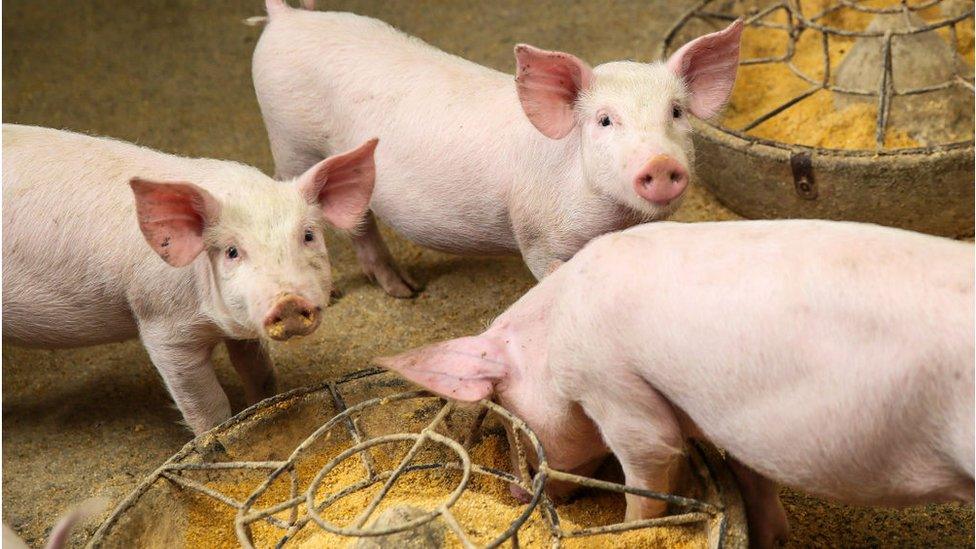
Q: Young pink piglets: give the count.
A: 3